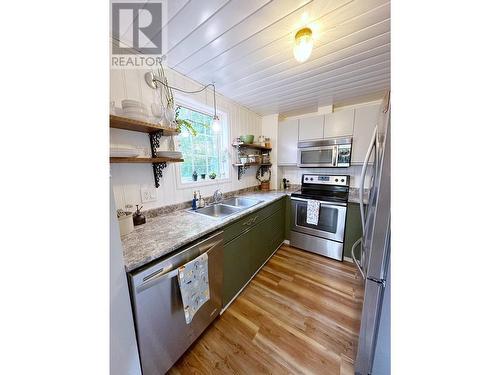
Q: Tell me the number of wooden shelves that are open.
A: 4